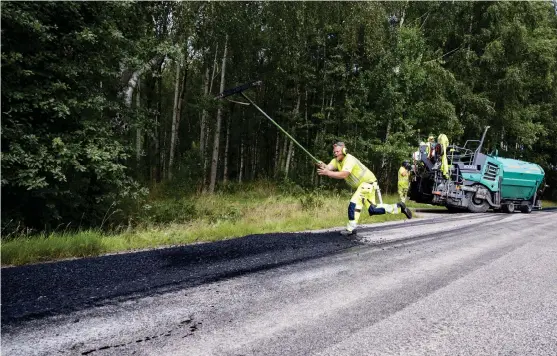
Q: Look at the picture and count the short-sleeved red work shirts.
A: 0